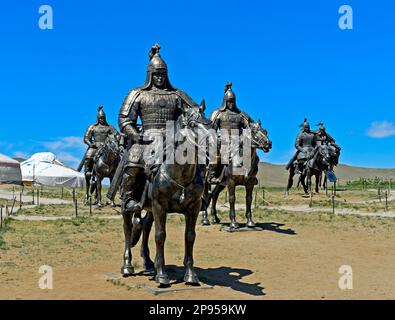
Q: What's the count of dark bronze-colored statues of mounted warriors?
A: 5